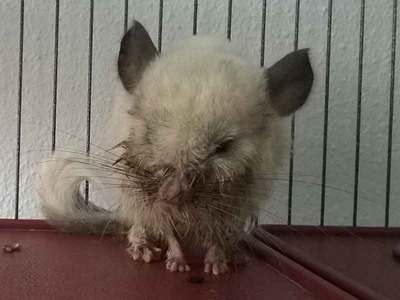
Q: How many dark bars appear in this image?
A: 12